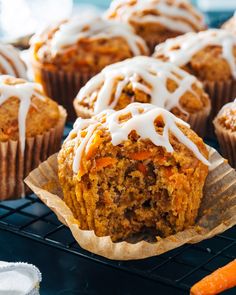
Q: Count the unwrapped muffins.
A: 1